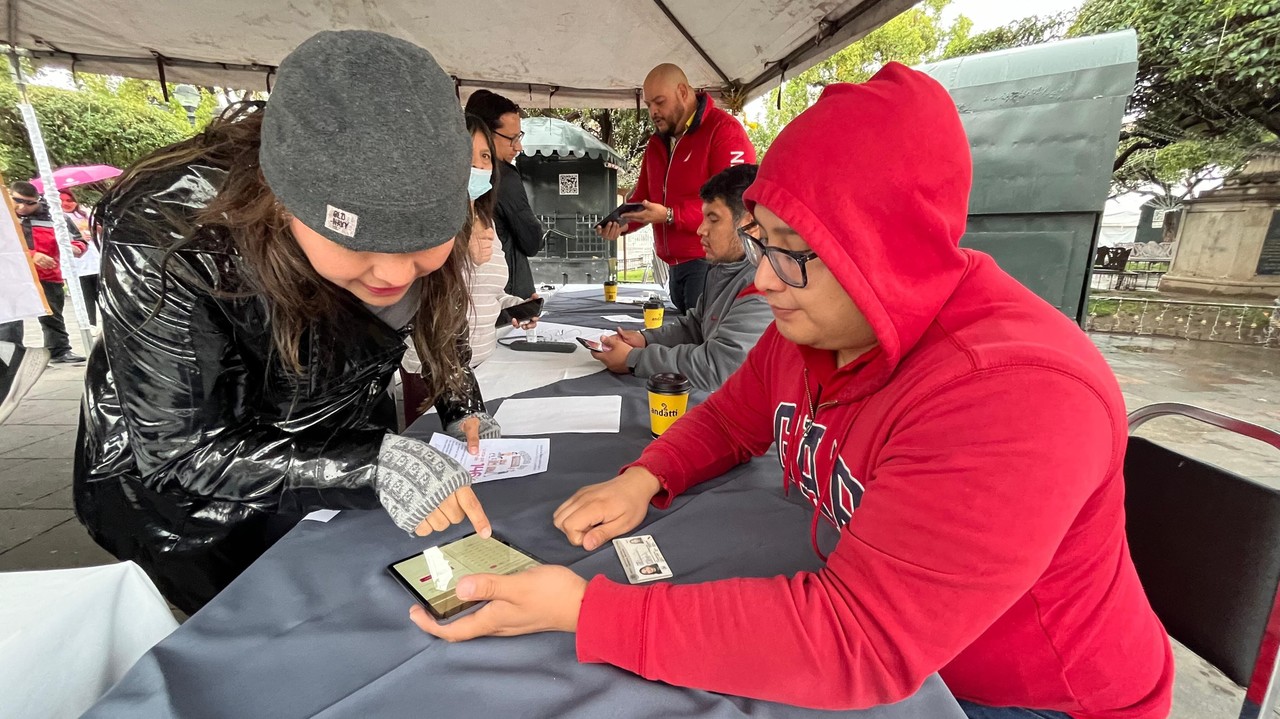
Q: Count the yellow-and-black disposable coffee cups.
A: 3